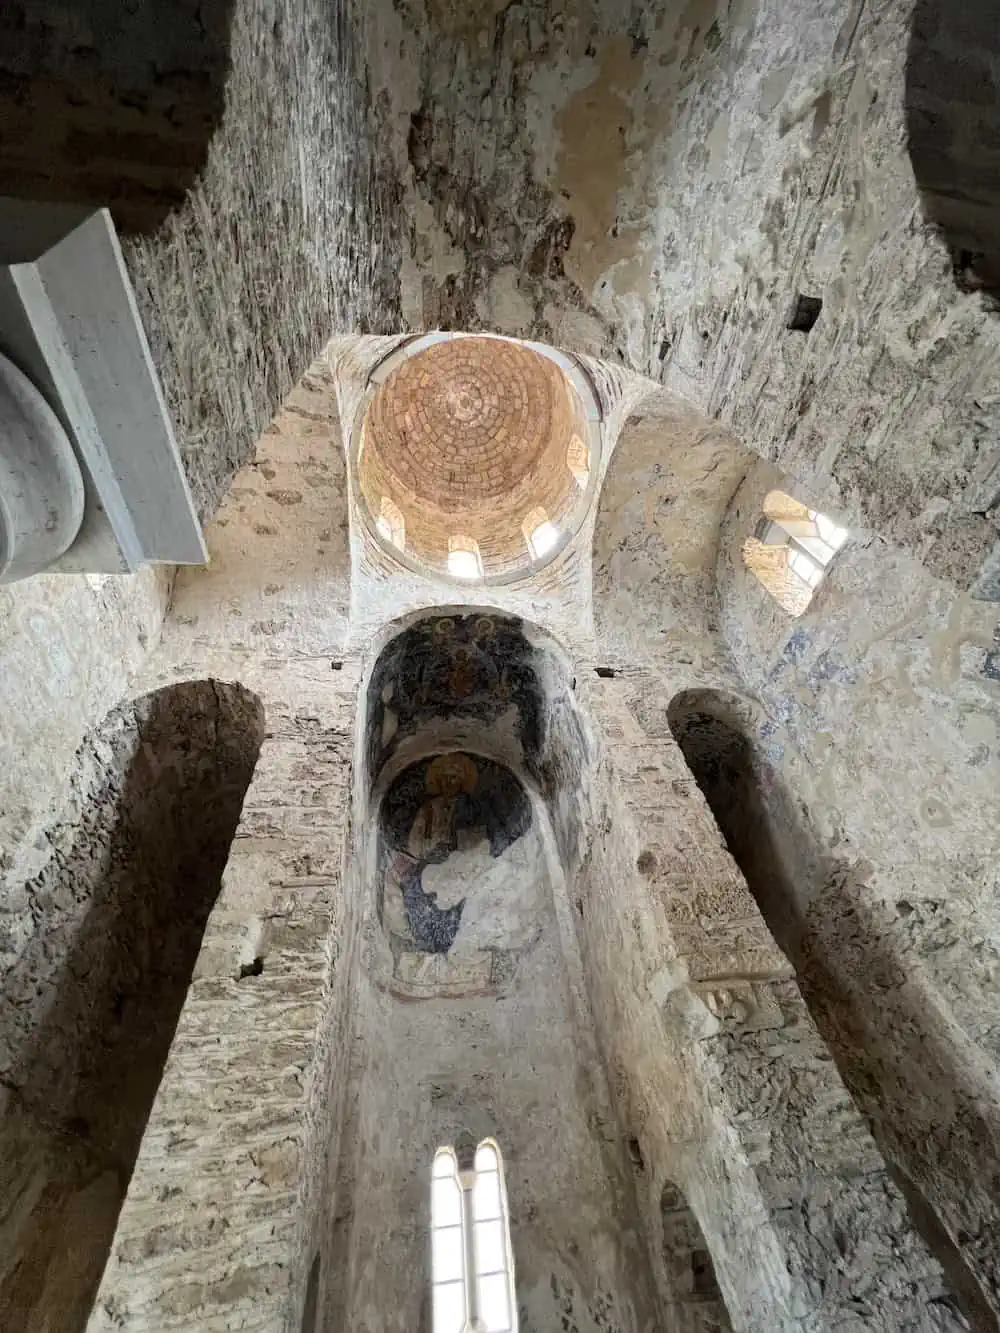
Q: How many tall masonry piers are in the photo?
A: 2